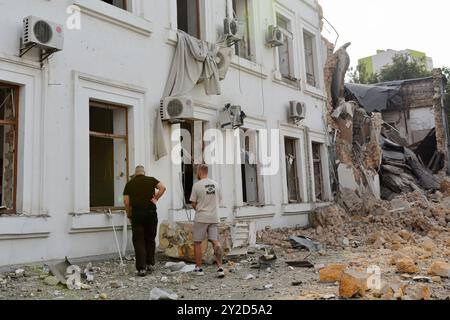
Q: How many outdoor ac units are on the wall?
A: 7